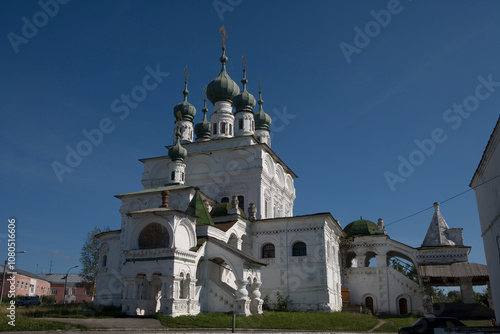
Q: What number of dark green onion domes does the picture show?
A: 6